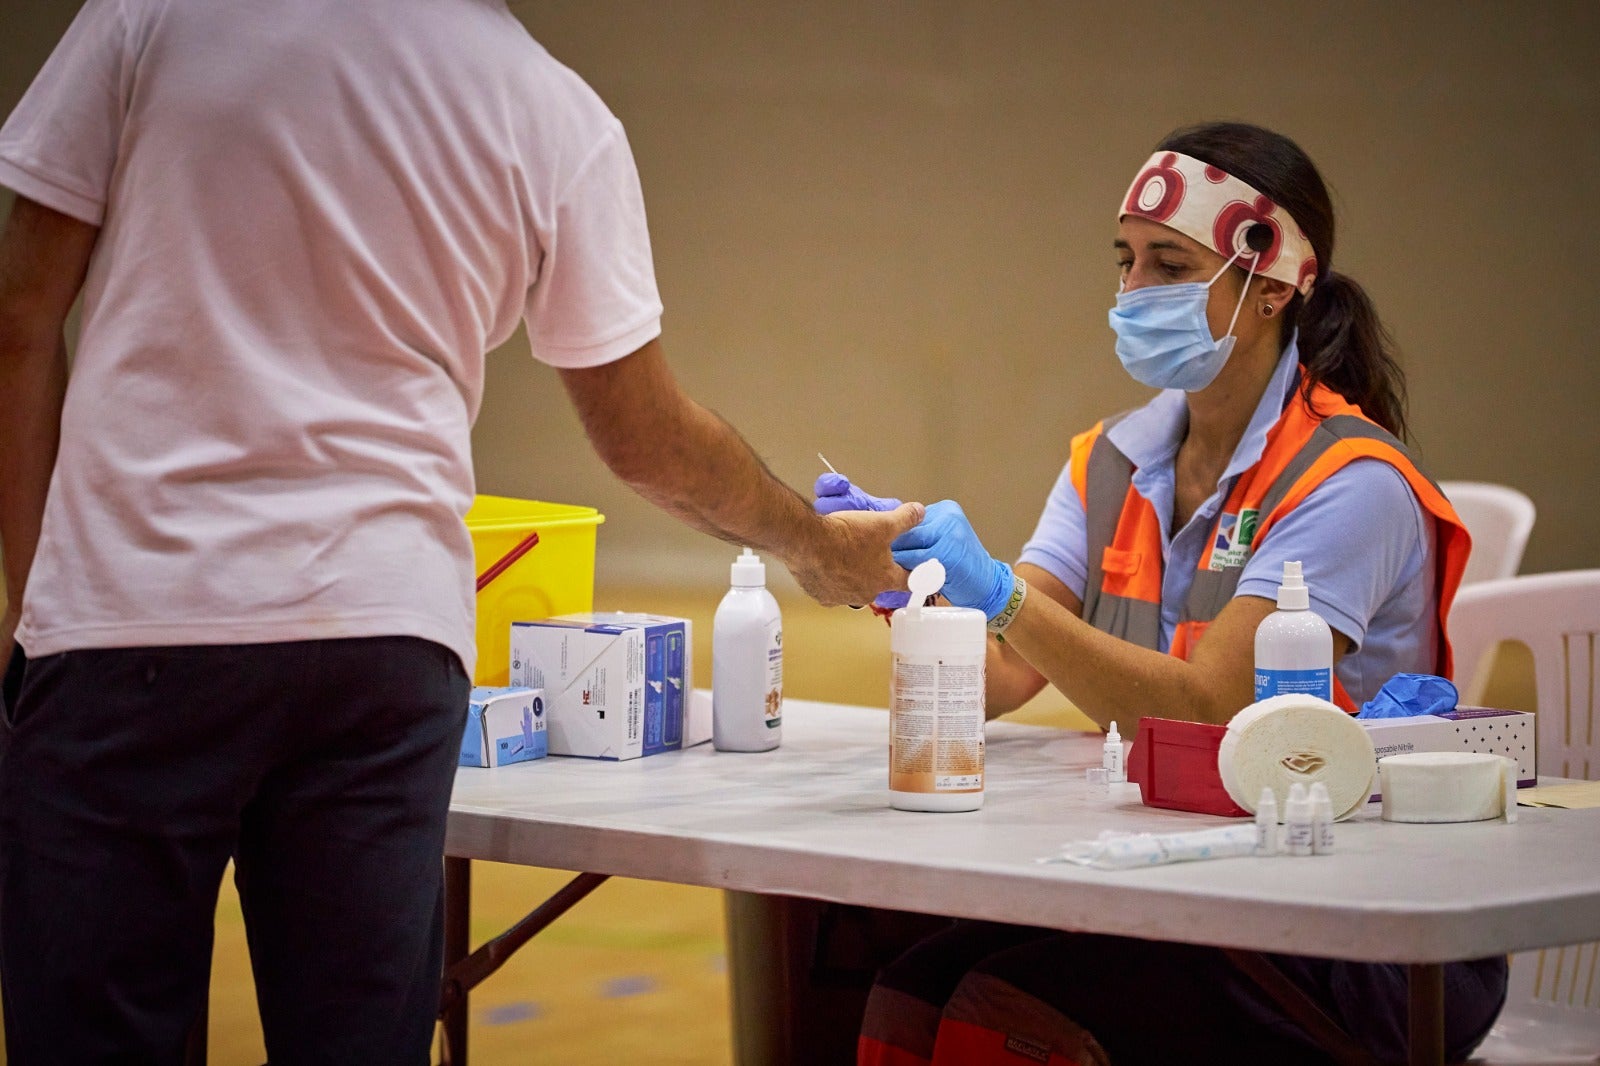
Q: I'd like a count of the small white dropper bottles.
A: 4